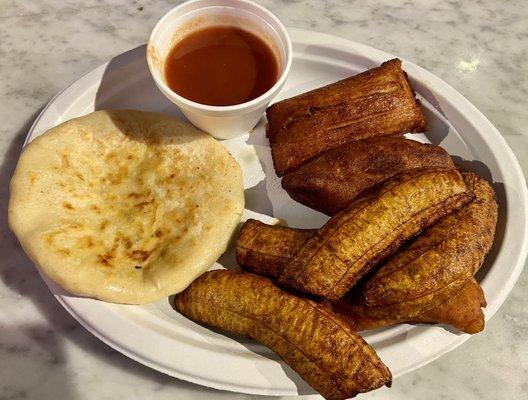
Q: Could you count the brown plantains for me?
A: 4